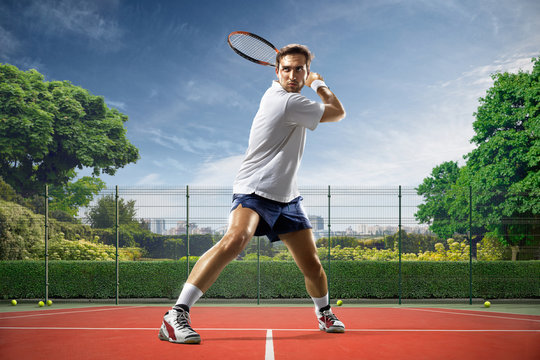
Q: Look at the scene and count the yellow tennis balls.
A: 5